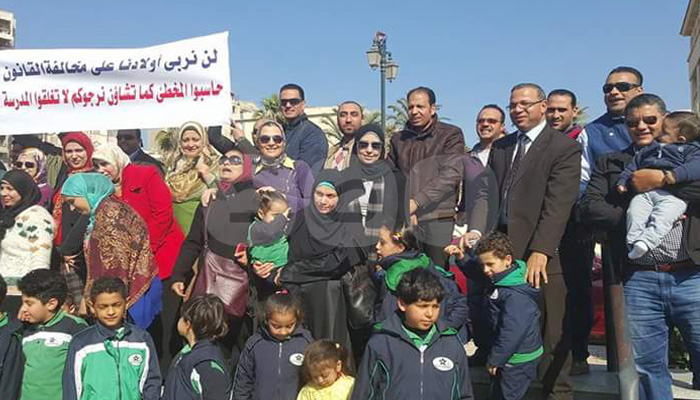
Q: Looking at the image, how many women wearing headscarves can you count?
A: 10